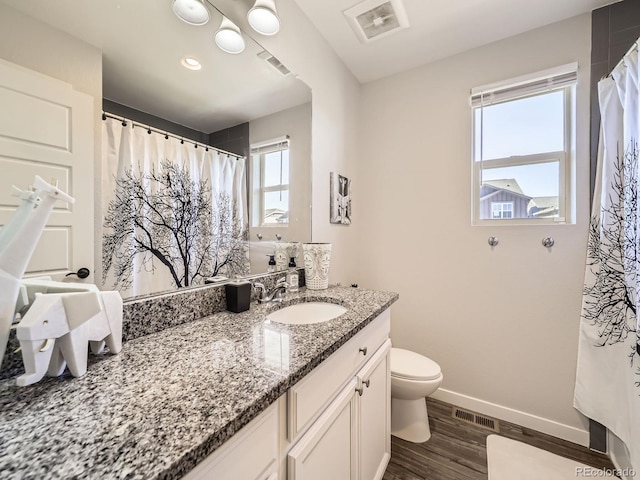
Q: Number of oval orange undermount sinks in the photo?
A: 0